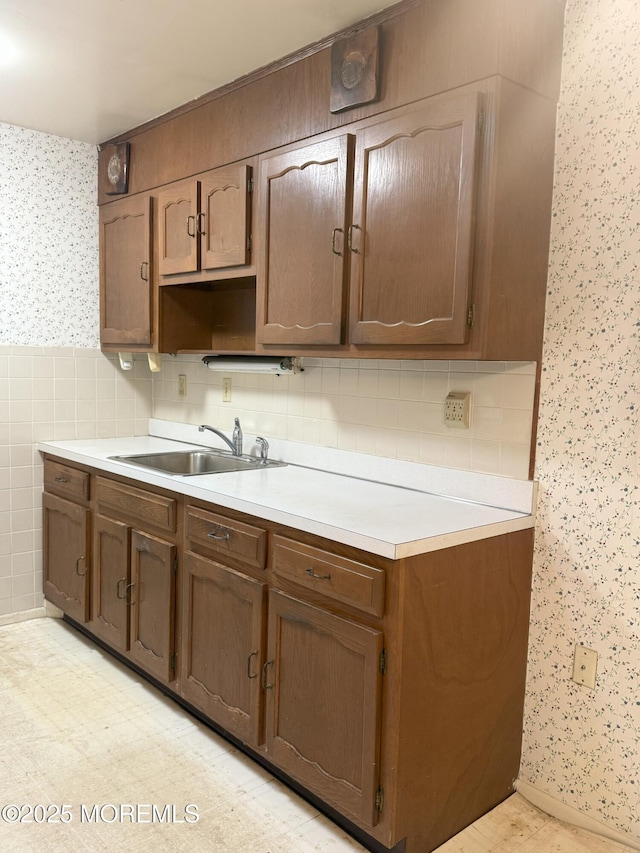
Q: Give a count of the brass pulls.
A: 13